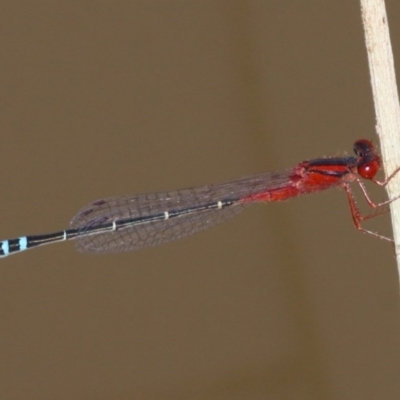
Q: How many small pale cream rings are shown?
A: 4